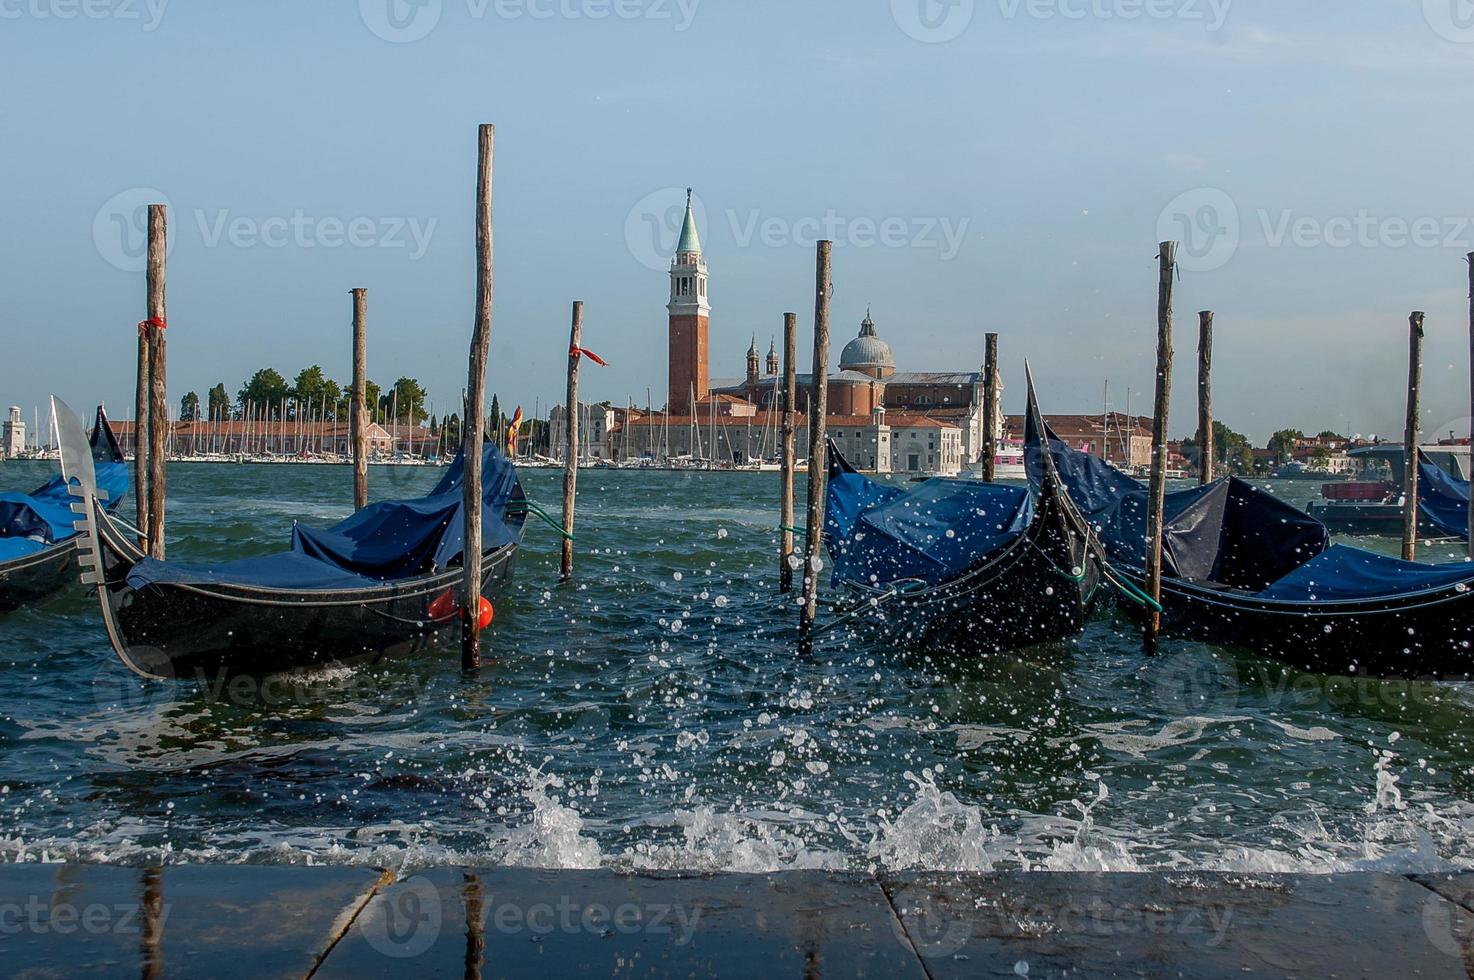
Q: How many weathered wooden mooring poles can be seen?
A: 12